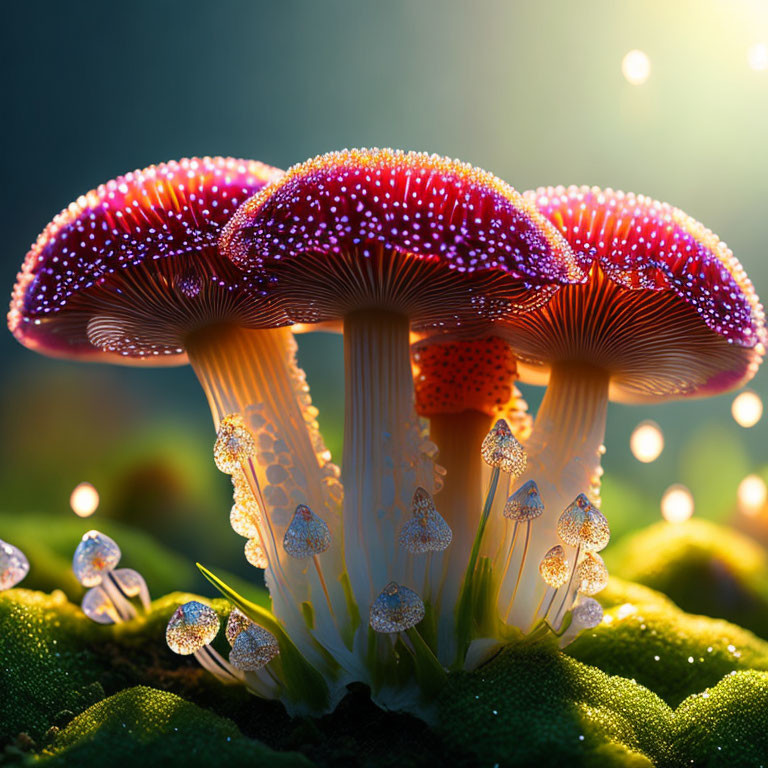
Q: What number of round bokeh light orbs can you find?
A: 7